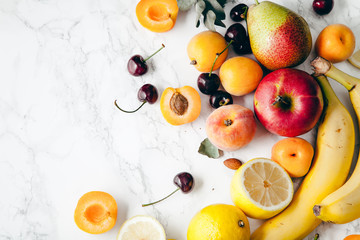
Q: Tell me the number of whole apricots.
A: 4